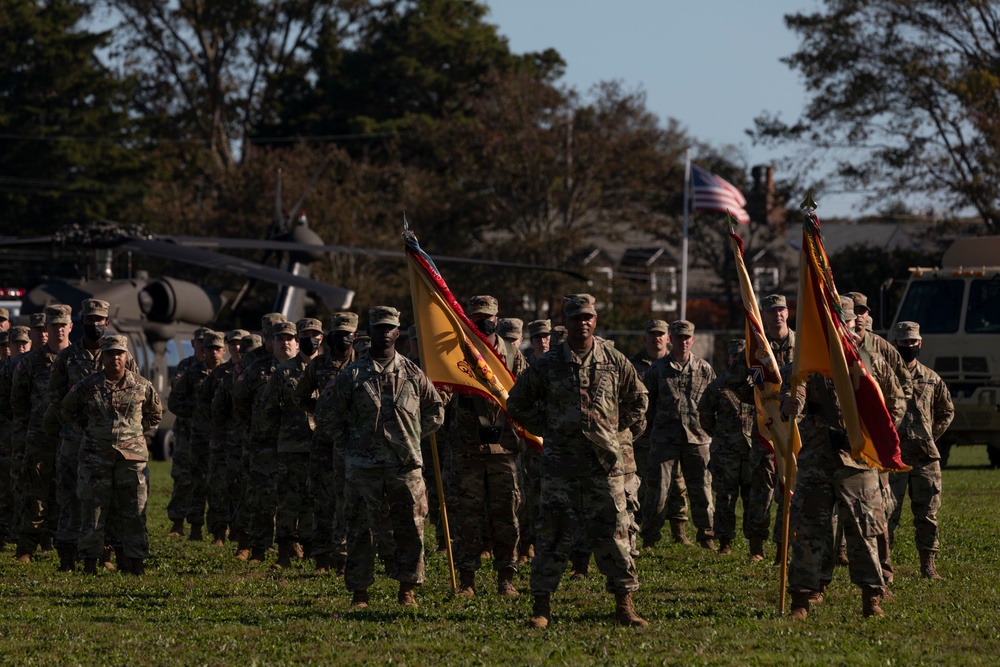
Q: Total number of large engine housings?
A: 1